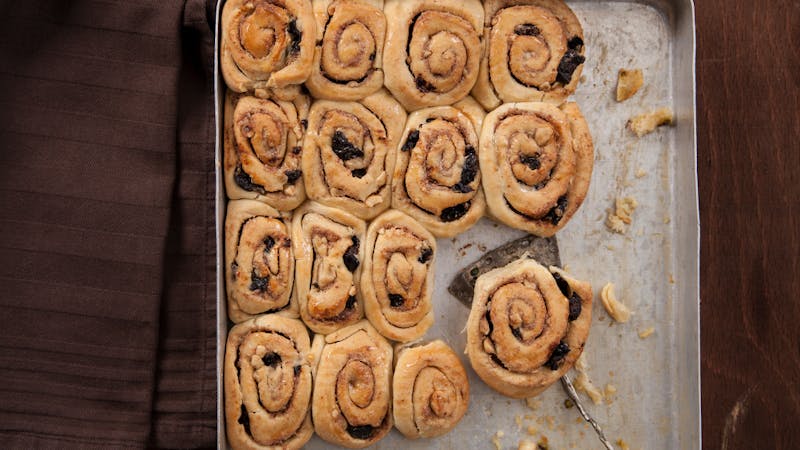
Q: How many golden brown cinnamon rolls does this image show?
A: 15